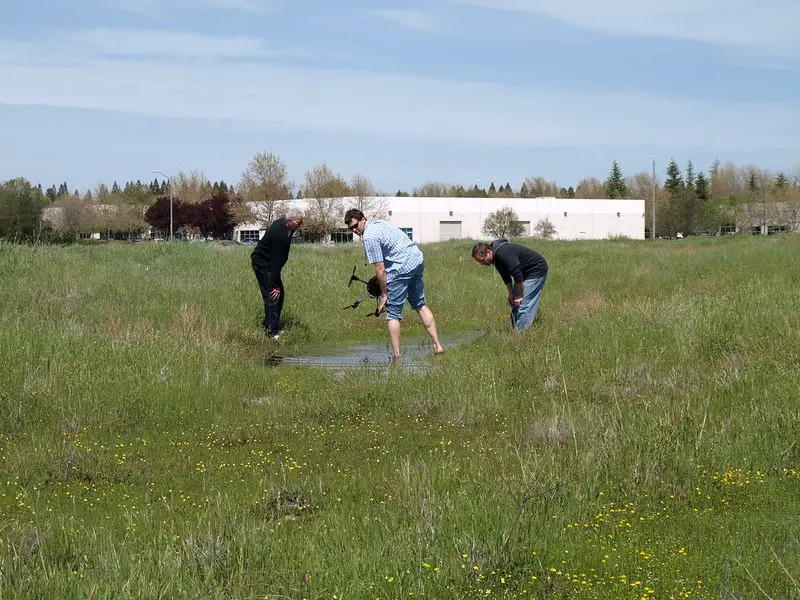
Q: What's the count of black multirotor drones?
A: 1